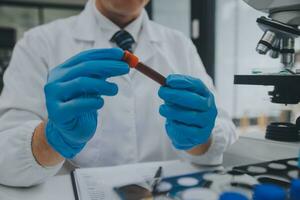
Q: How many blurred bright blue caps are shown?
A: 3